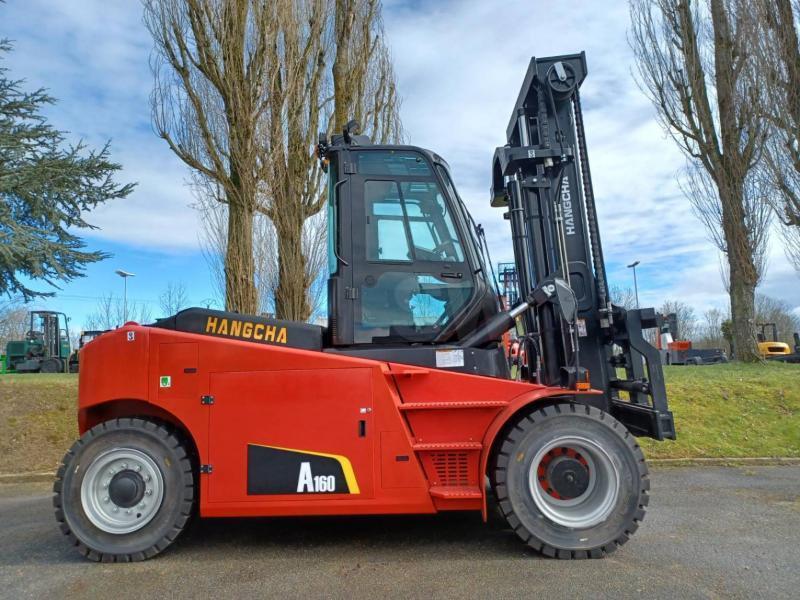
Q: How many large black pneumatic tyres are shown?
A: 2